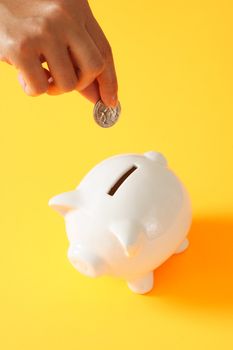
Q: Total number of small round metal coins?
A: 1